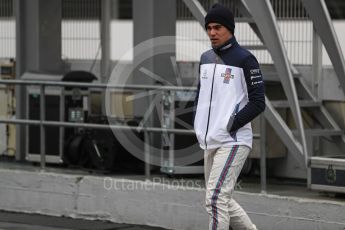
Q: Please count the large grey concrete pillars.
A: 2